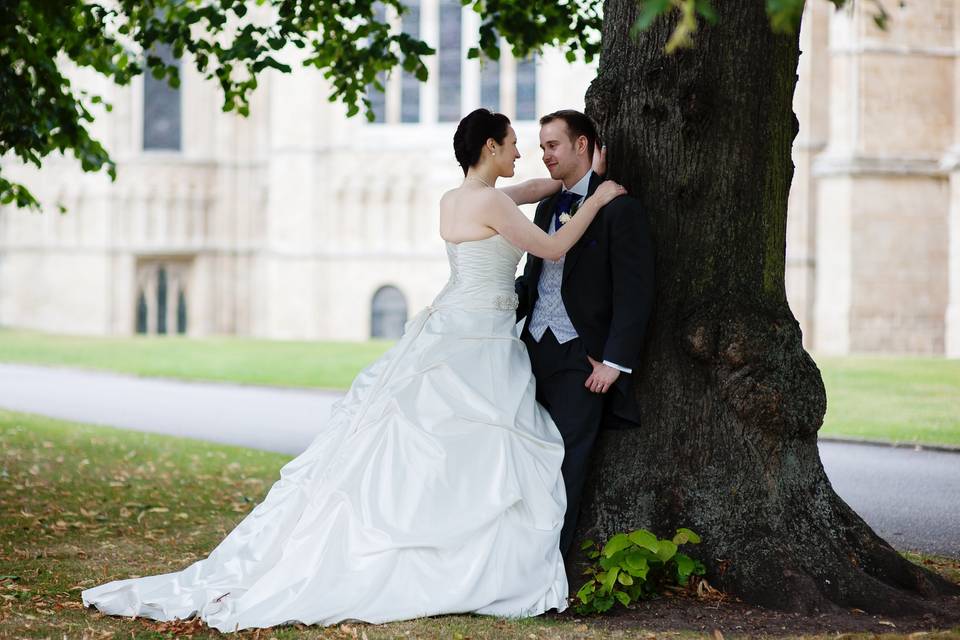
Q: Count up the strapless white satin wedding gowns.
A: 1